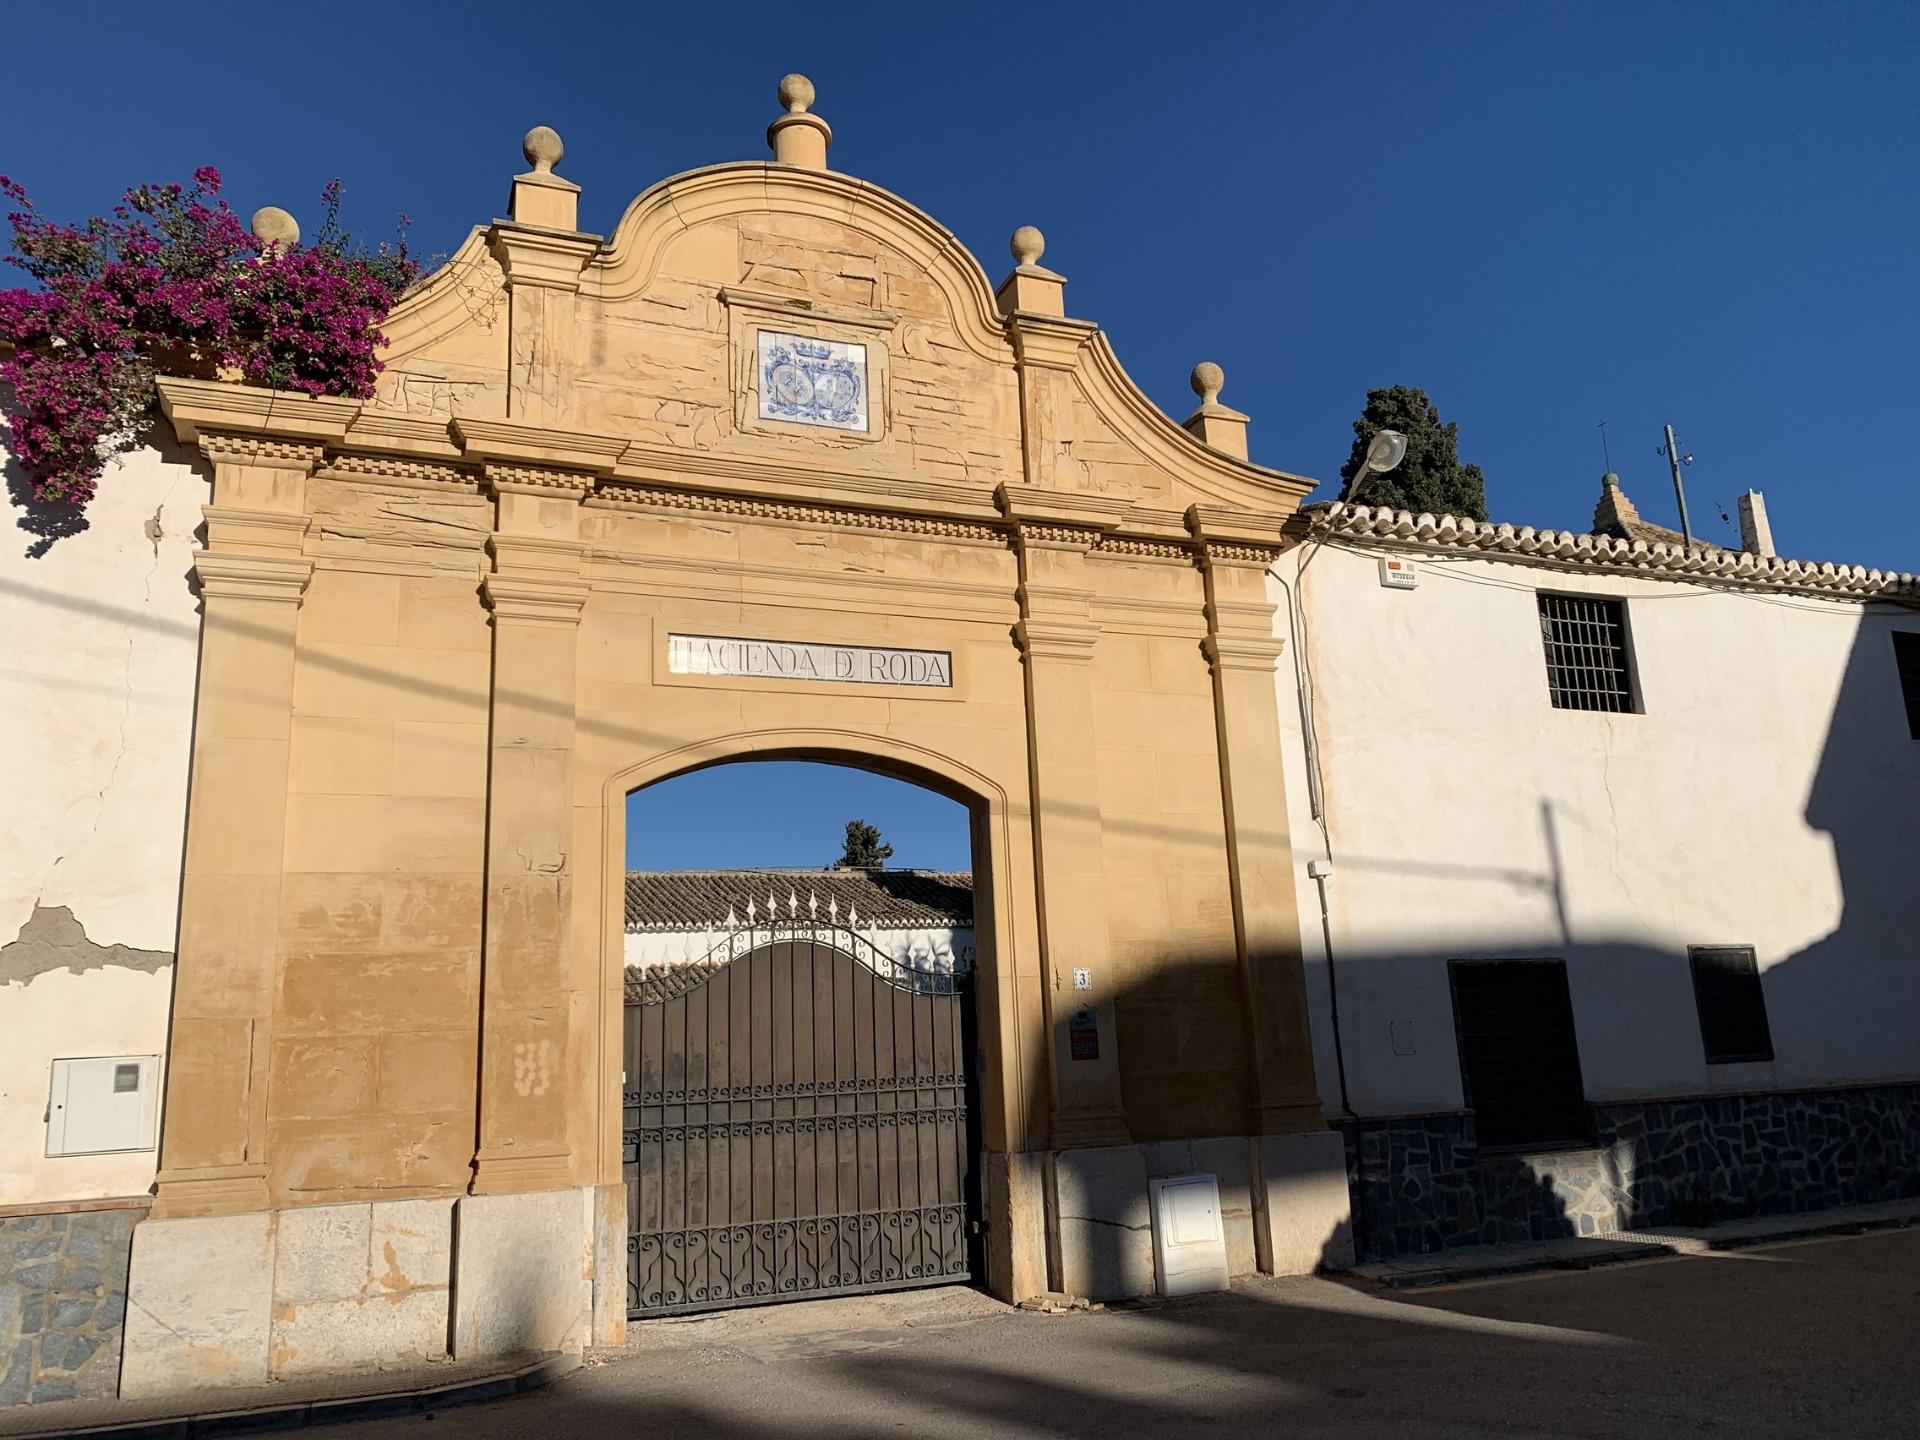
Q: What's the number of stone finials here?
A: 5